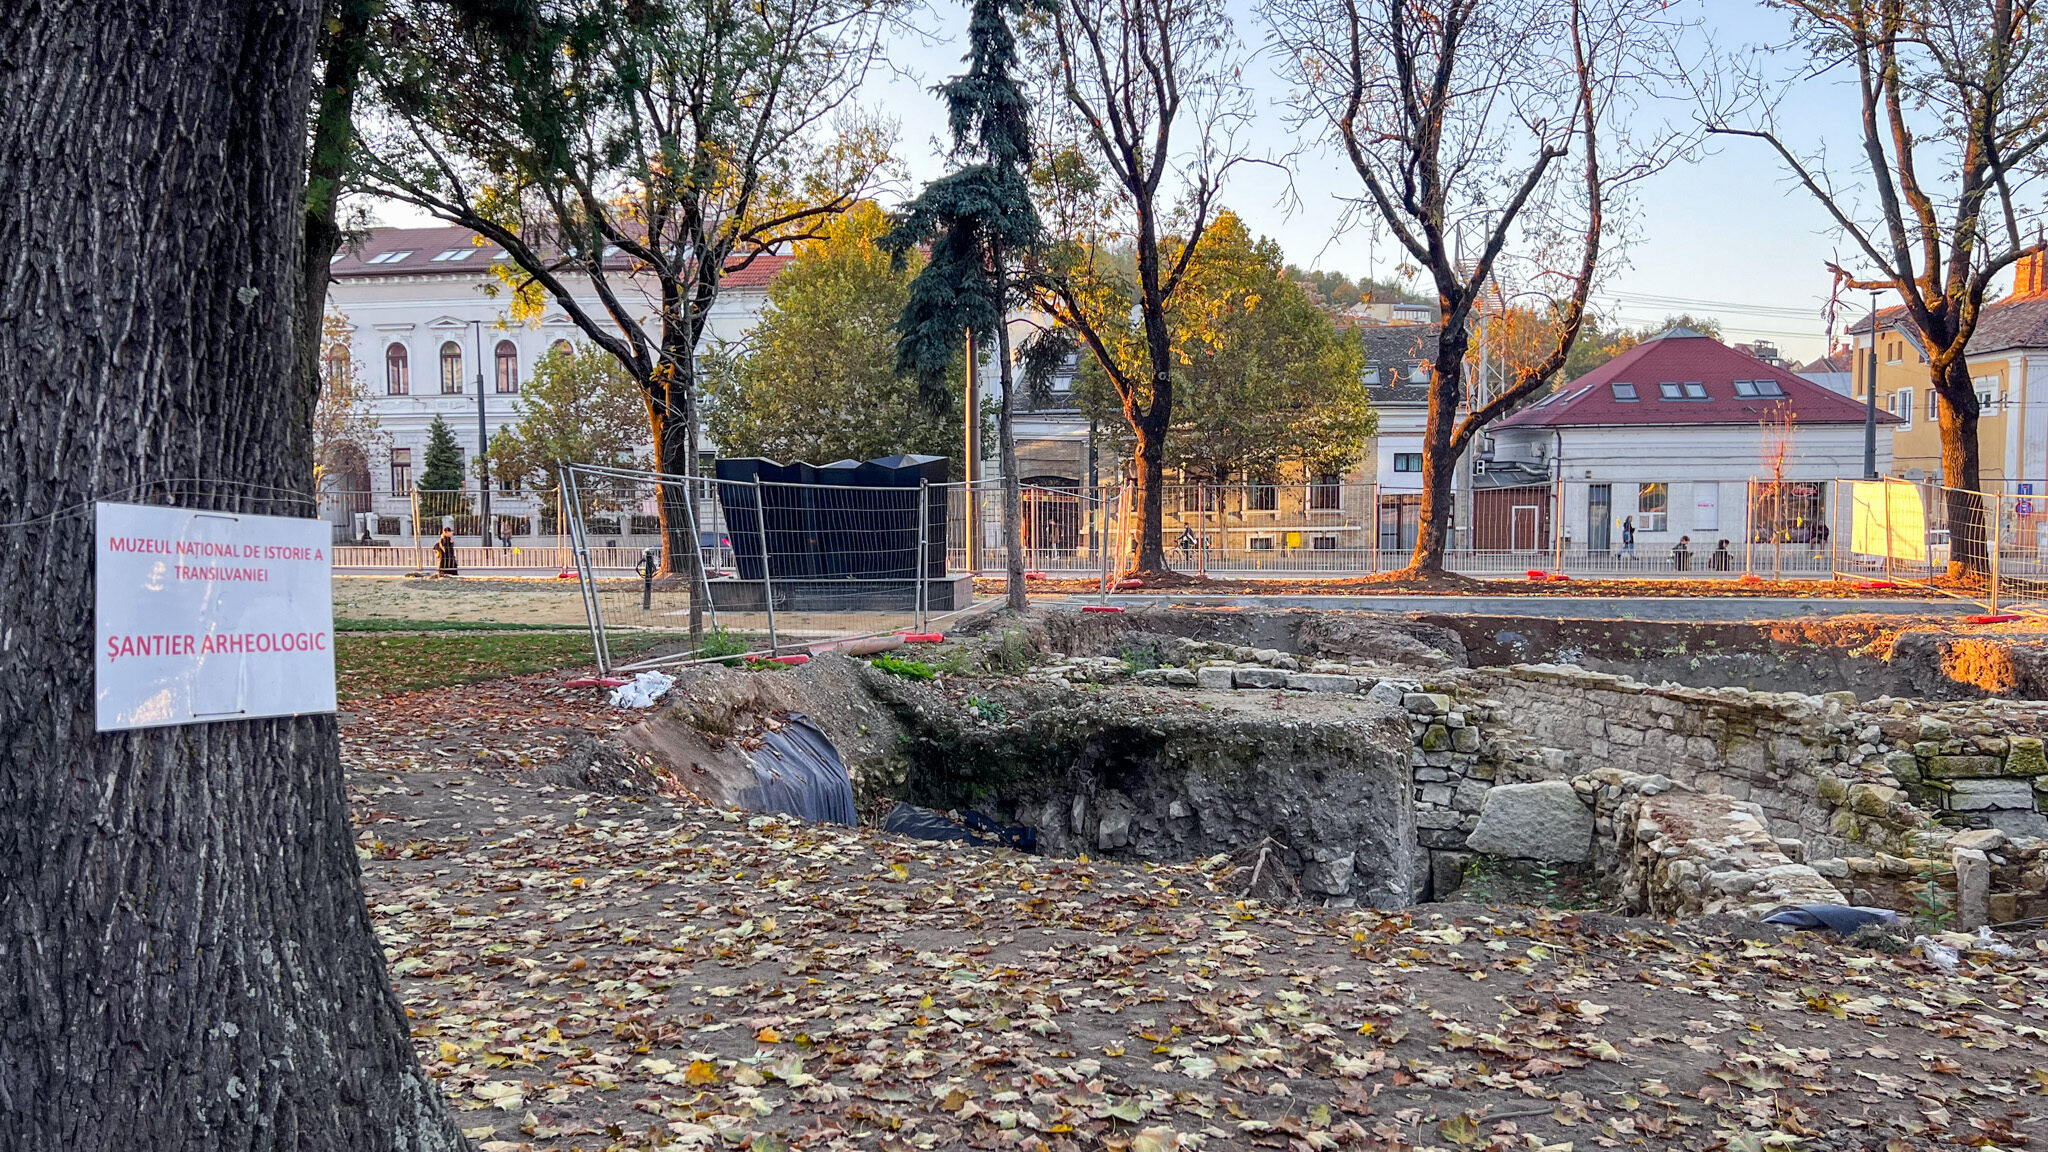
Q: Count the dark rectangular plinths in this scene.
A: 1